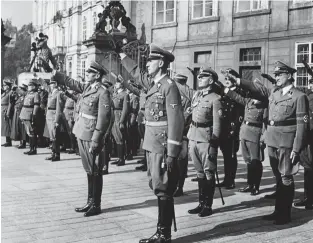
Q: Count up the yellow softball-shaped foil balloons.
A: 0